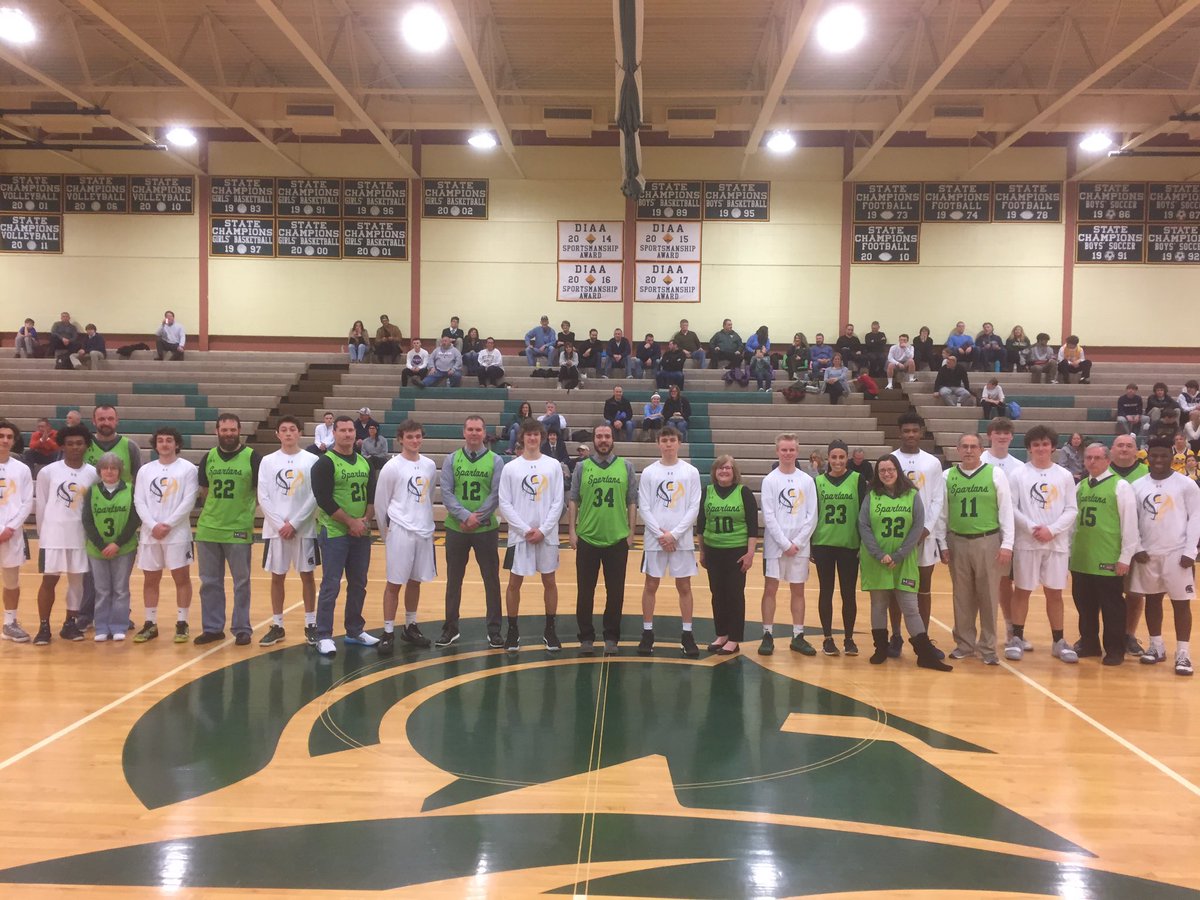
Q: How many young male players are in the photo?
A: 12